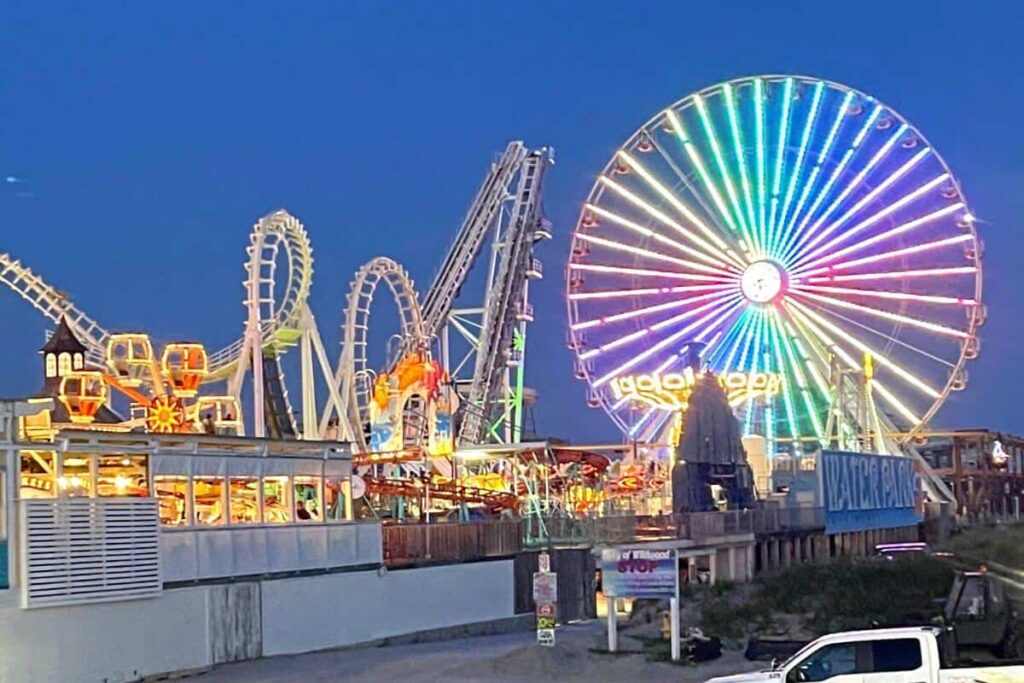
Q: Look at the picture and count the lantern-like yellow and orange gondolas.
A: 4